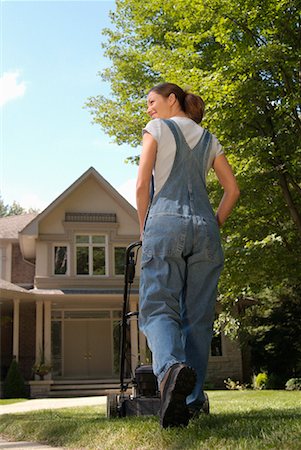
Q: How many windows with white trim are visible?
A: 3